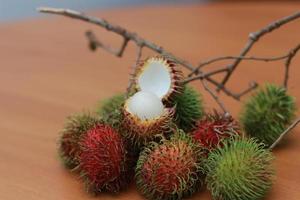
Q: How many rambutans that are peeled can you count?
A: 1